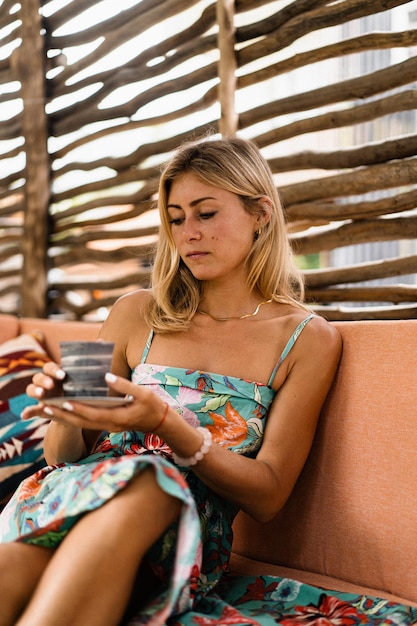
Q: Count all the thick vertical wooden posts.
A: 2